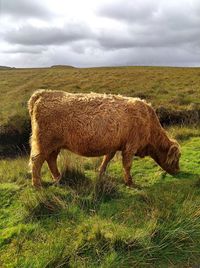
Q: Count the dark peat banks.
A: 2